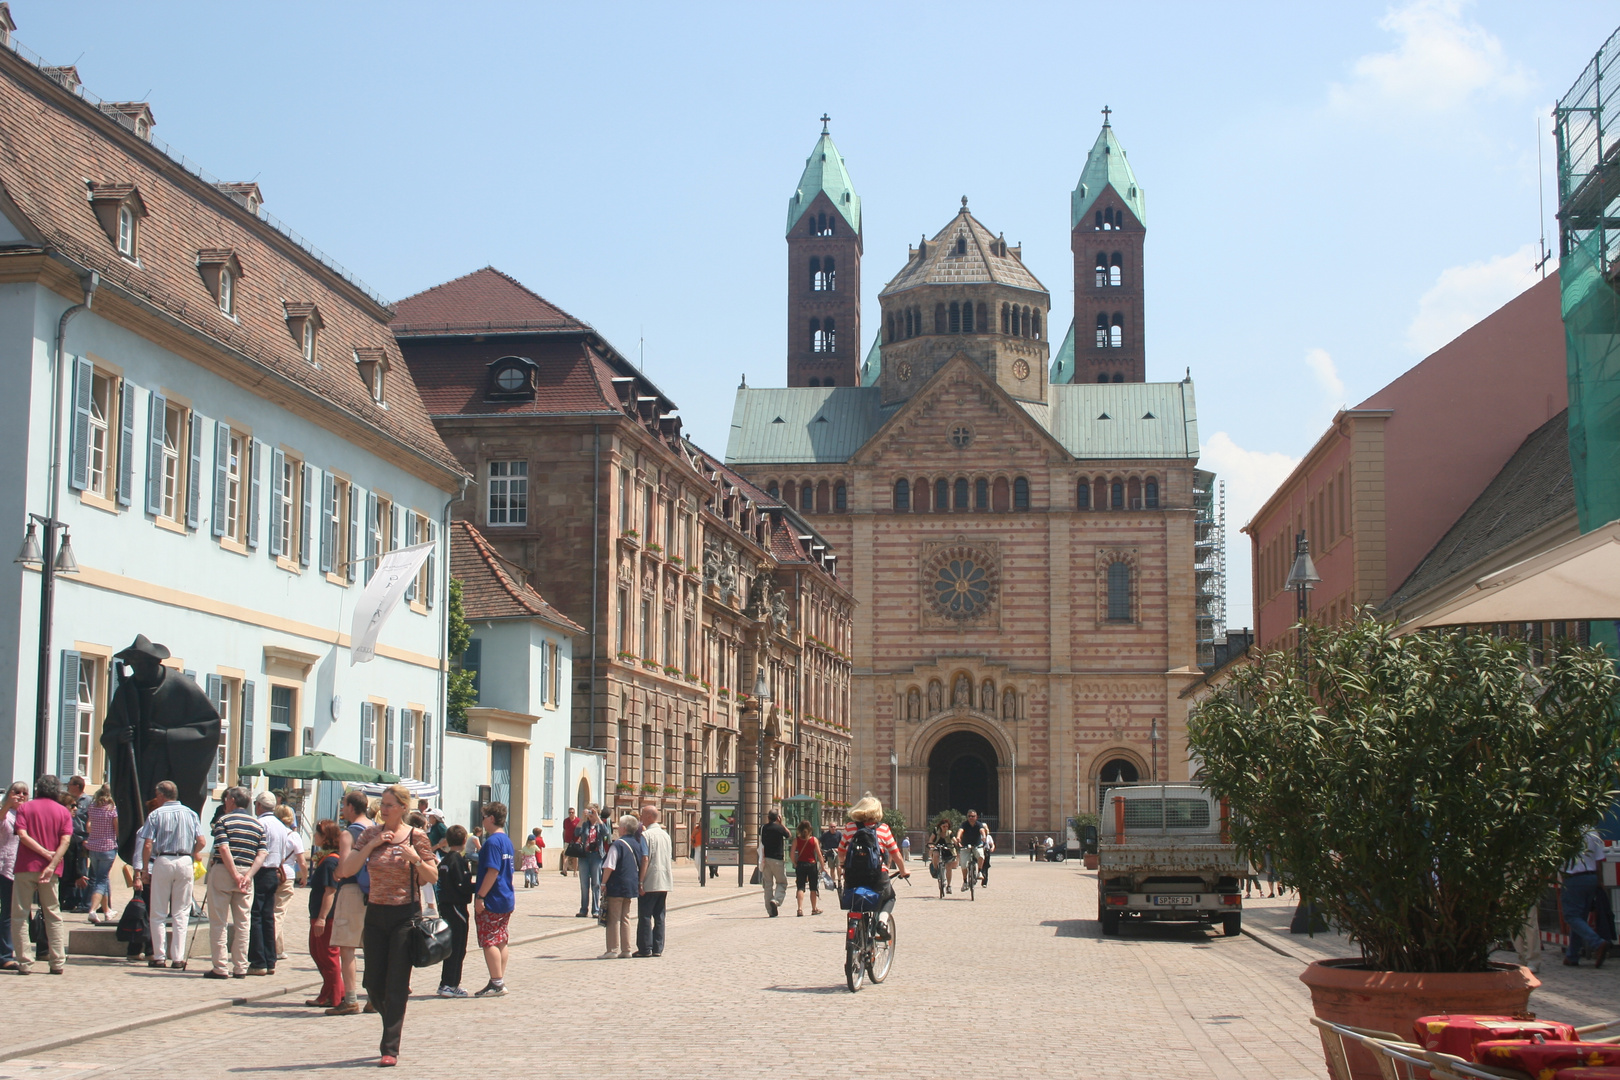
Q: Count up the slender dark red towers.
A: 2